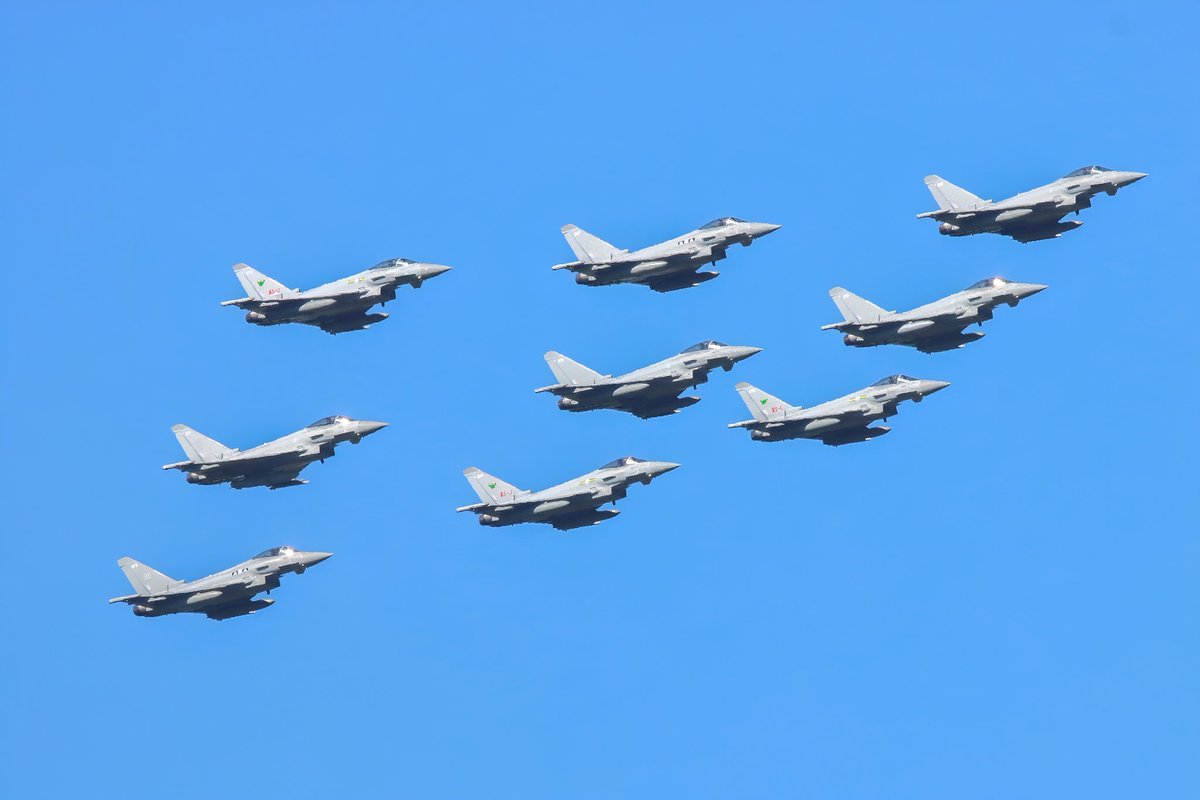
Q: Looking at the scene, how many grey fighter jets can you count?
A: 9